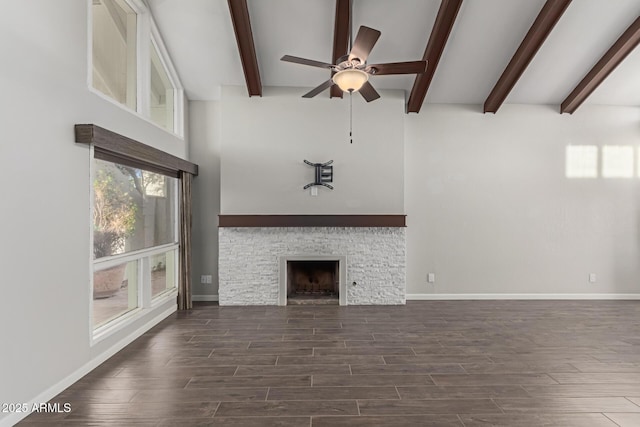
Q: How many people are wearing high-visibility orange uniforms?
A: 0